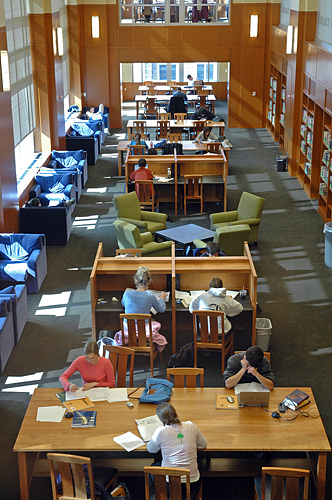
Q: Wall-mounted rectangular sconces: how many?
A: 5